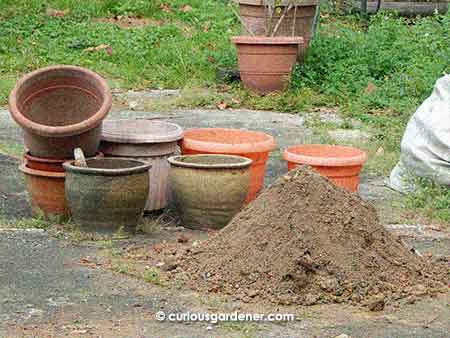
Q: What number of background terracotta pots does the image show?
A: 2